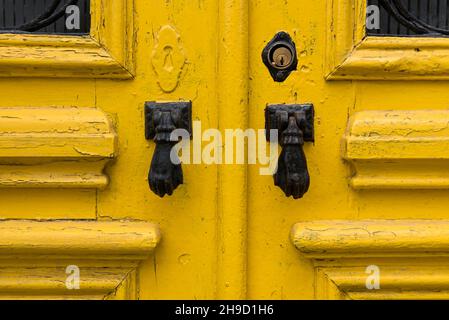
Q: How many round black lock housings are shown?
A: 1